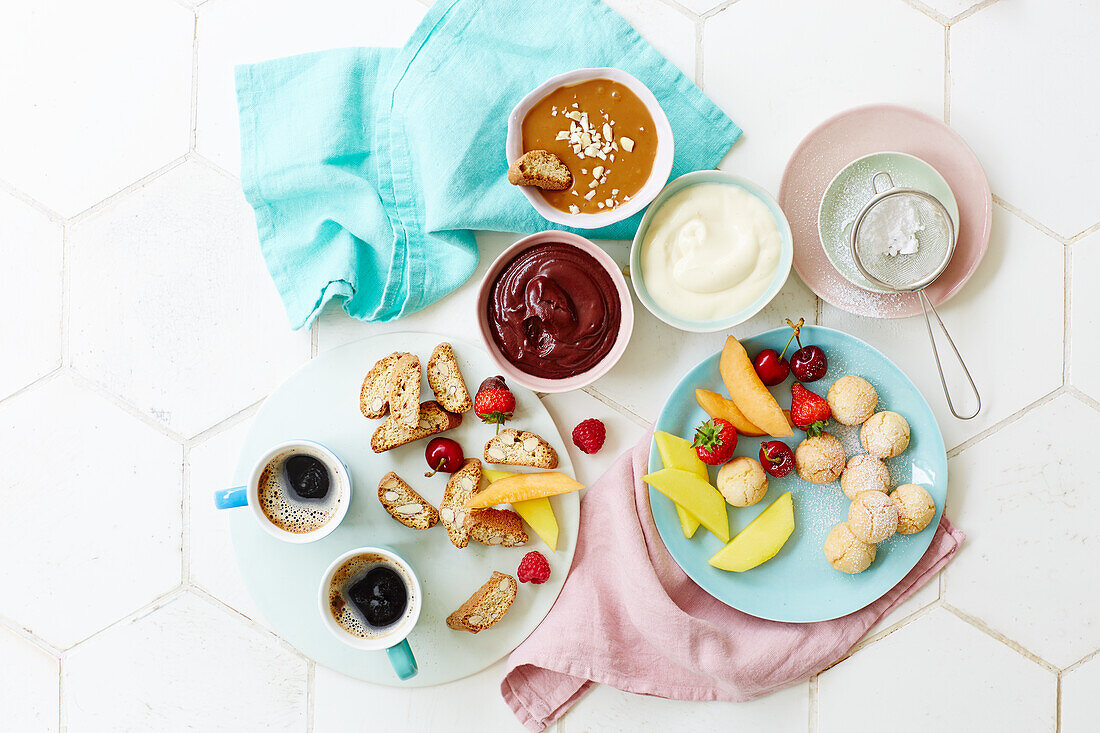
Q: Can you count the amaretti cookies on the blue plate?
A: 8